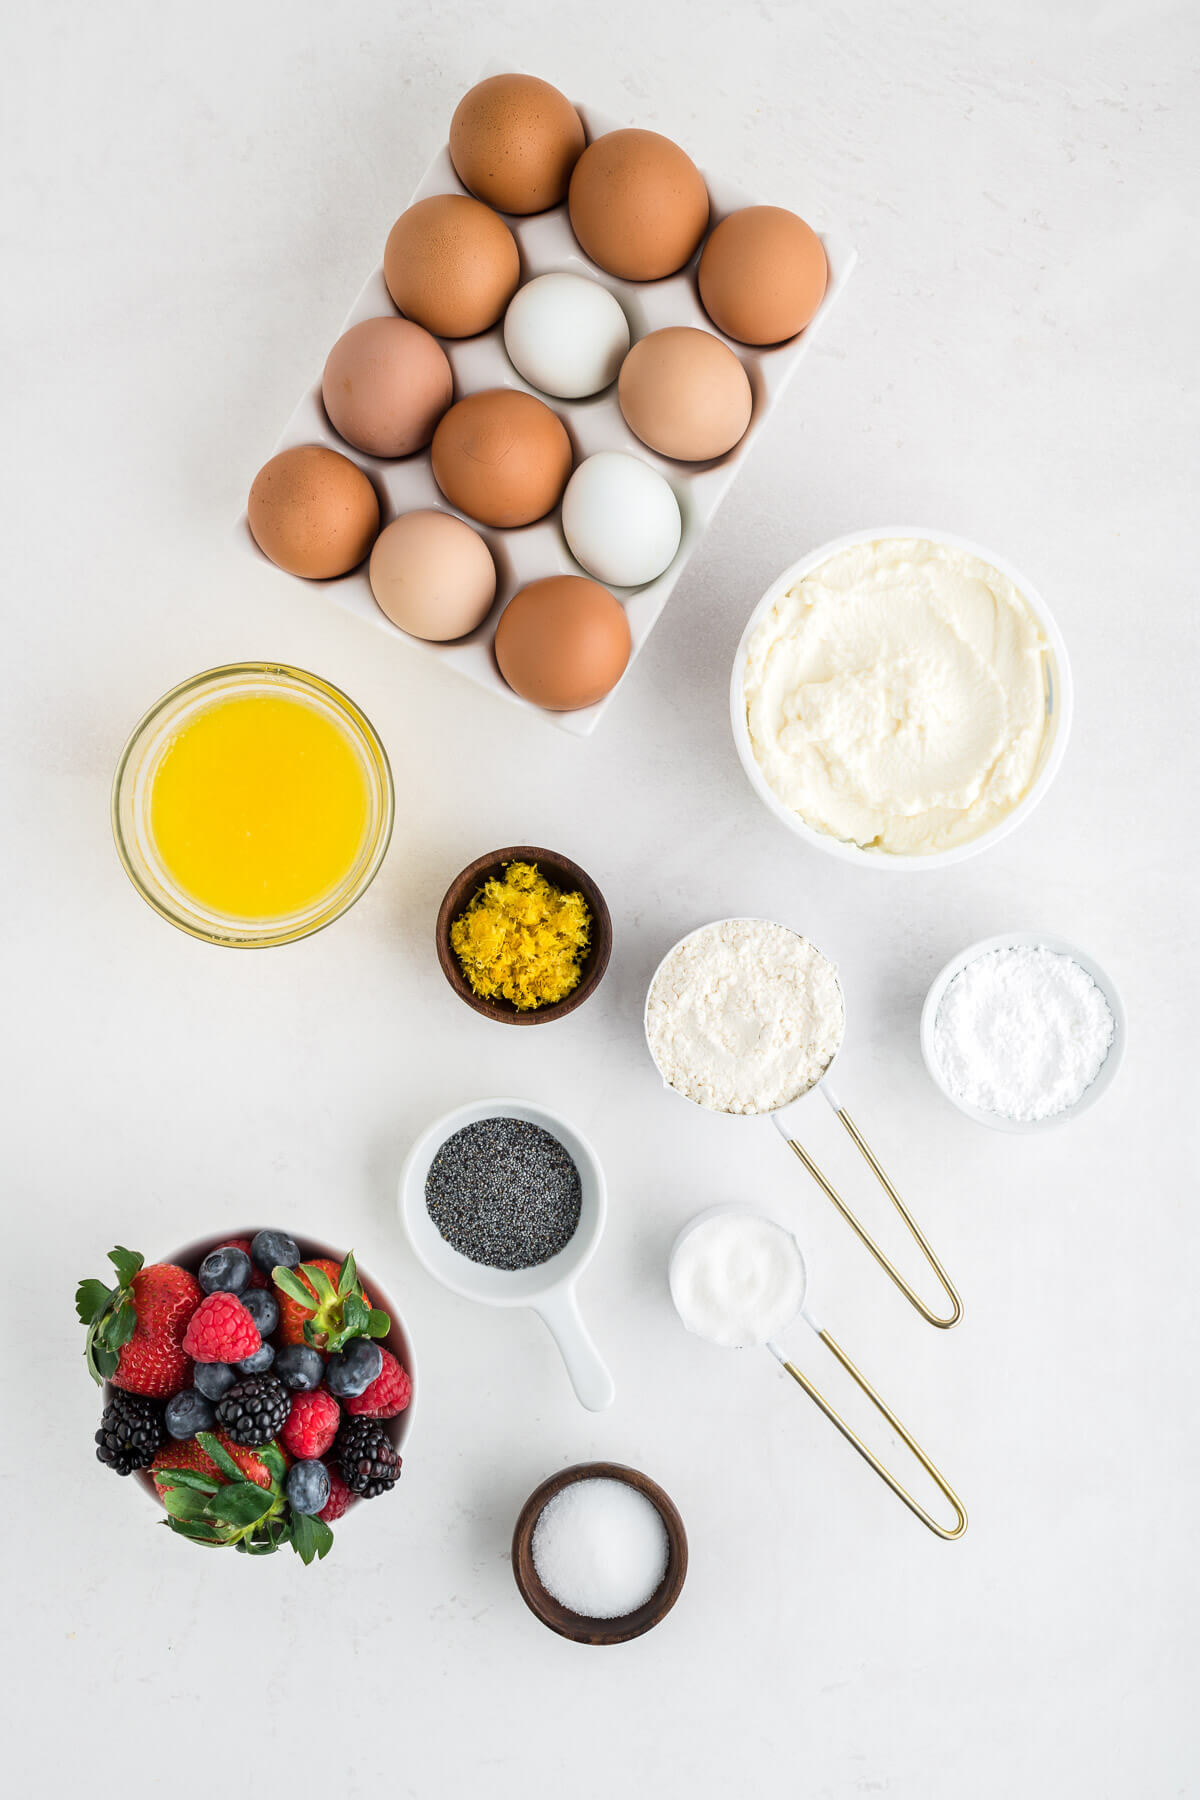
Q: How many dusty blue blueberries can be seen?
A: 9